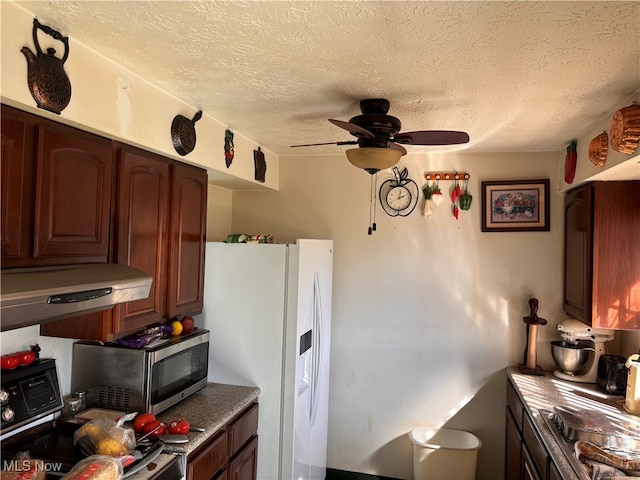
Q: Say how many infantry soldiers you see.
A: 0